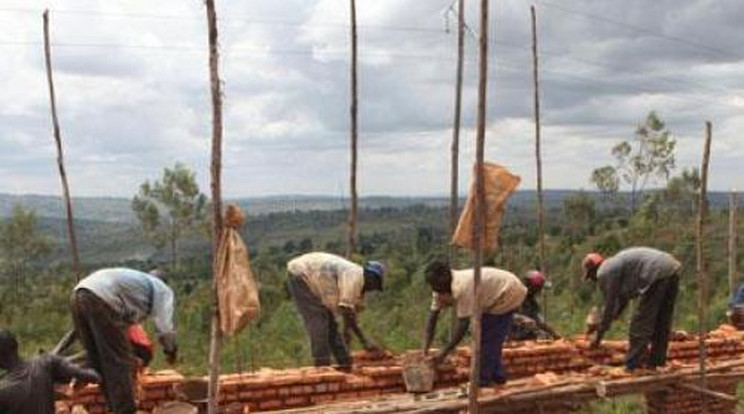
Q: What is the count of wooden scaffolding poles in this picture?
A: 8